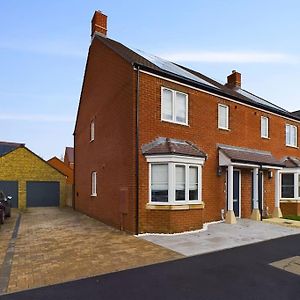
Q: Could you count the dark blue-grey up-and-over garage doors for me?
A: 2